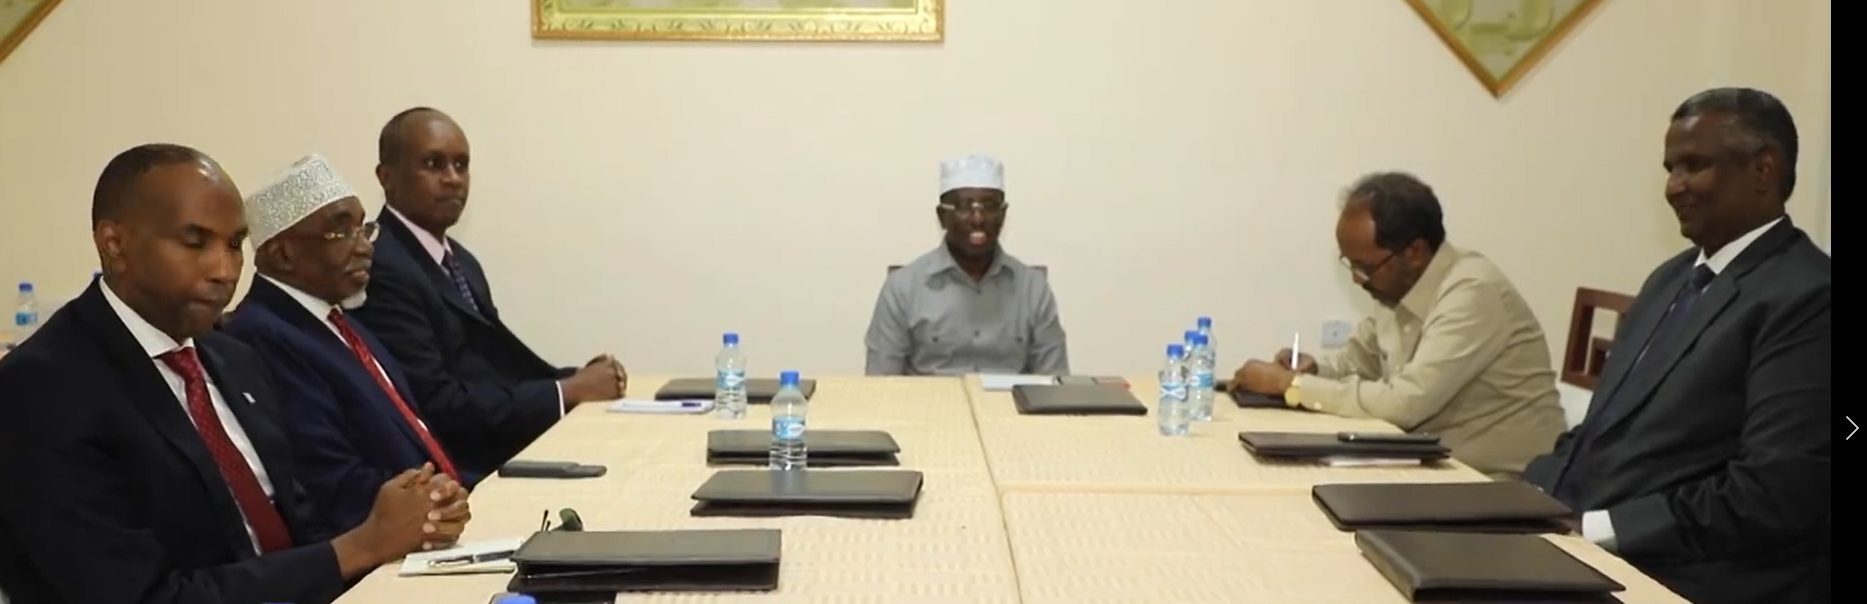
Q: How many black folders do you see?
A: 9